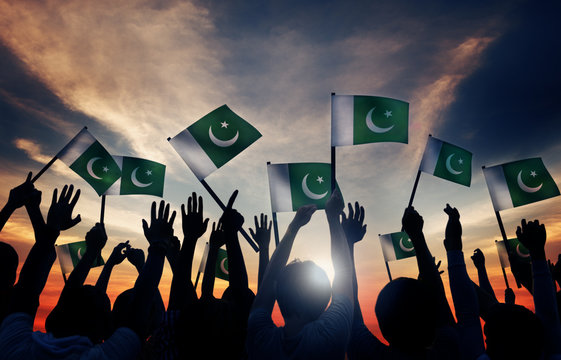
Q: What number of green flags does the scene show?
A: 11